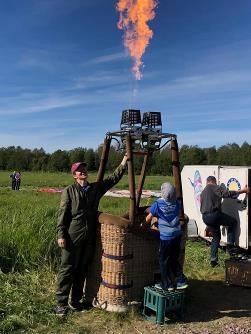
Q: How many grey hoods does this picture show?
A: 1